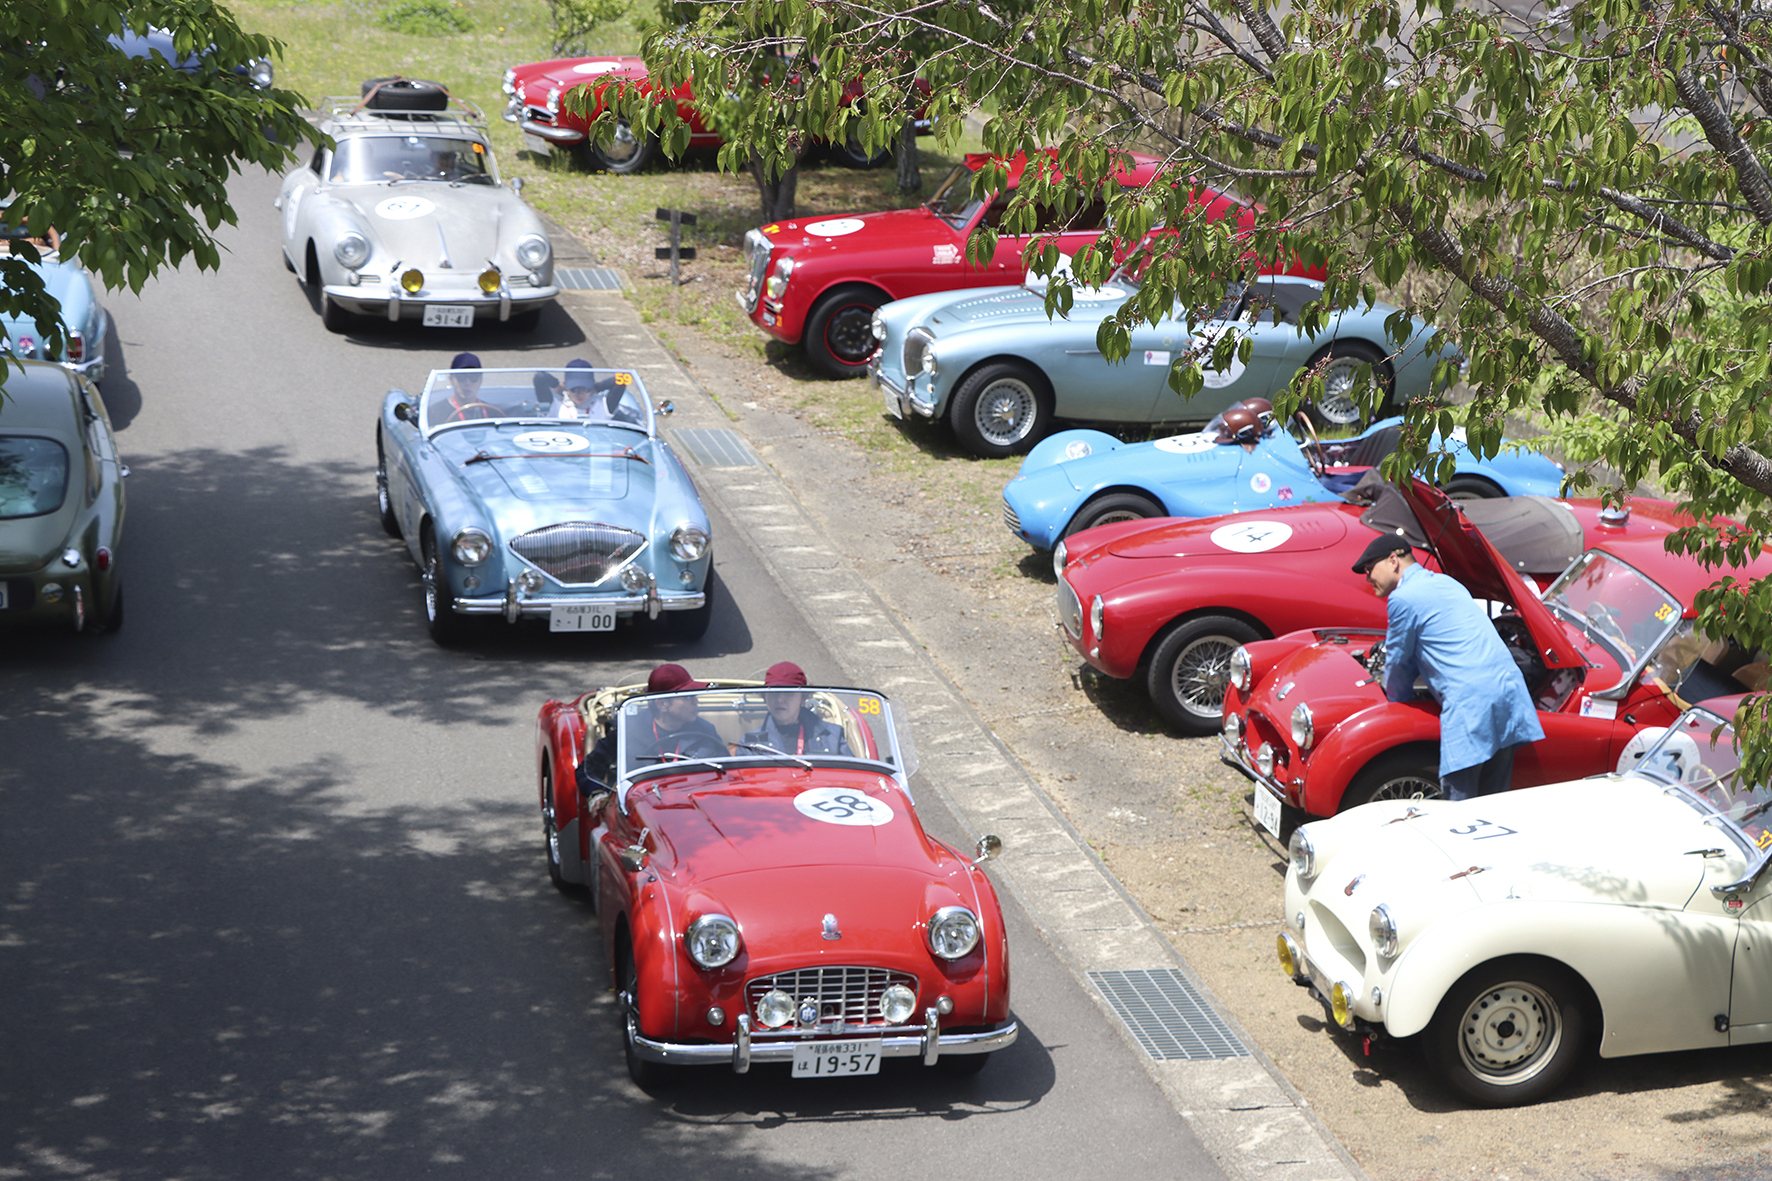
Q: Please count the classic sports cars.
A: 13